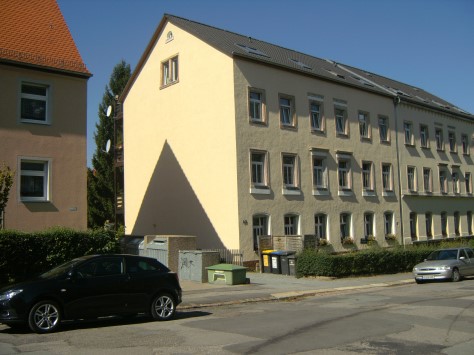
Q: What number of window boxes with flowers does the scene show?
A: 4